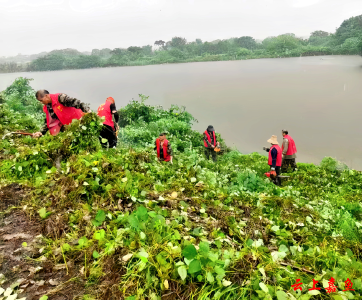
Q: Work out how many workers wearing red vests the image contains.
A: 6